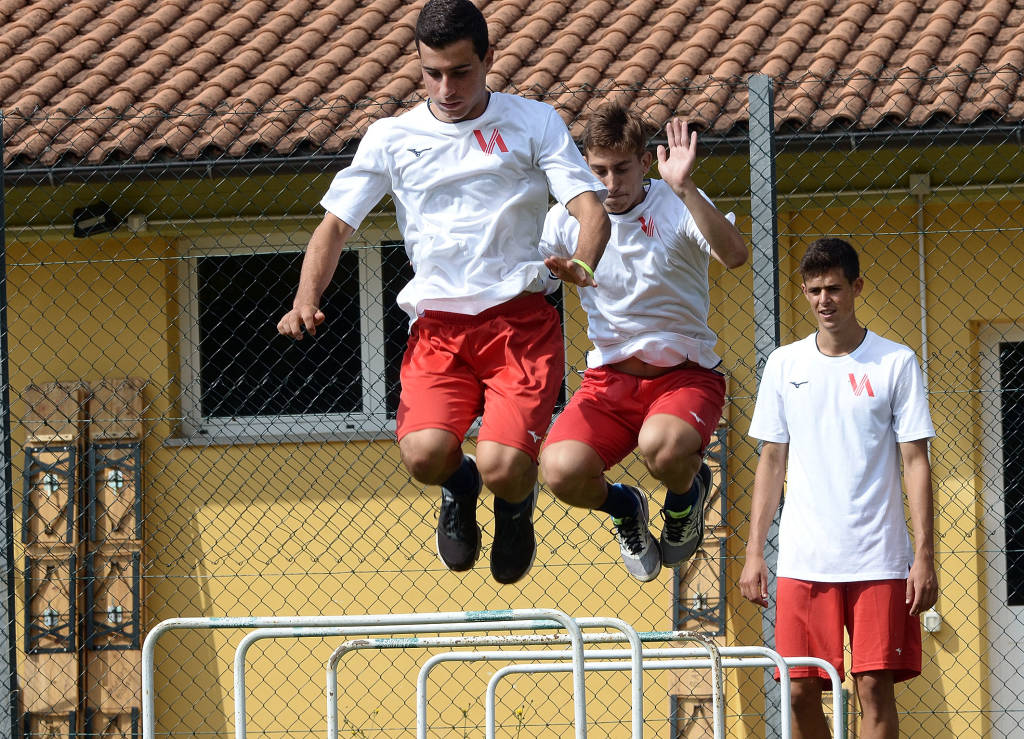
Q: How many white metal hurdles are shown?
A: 5